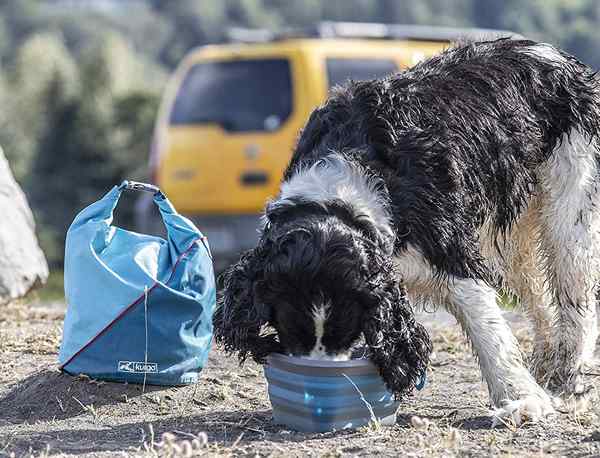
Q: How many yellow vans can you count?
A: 1